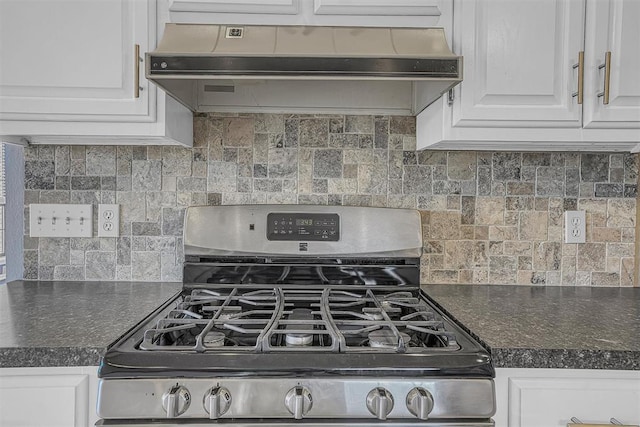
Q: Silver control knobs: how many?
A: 5